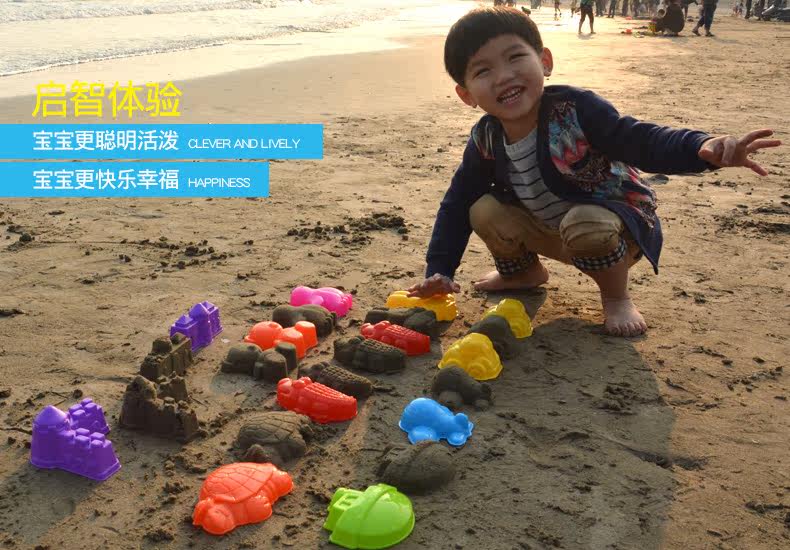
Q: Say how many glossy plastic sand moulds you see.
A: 12